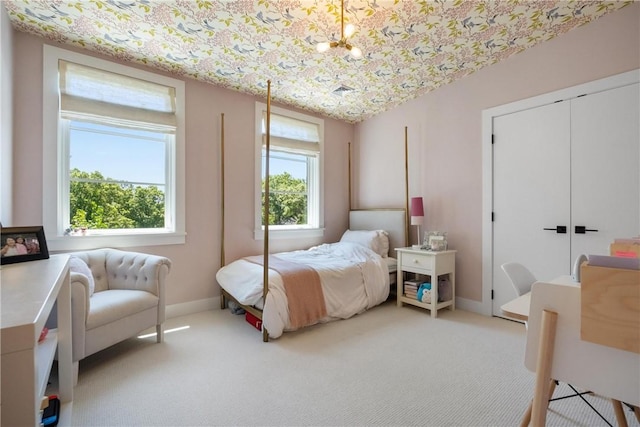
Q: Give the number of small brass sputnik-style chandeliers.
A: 1